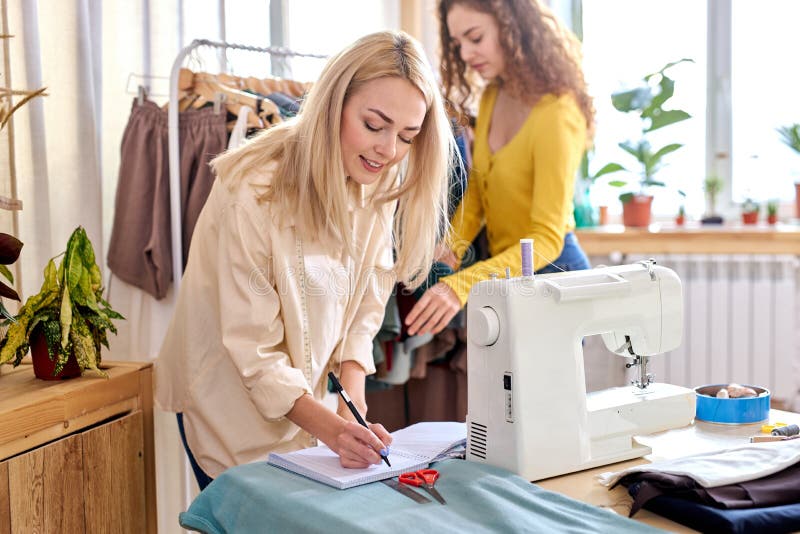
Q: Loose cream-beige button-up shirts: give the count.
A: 1